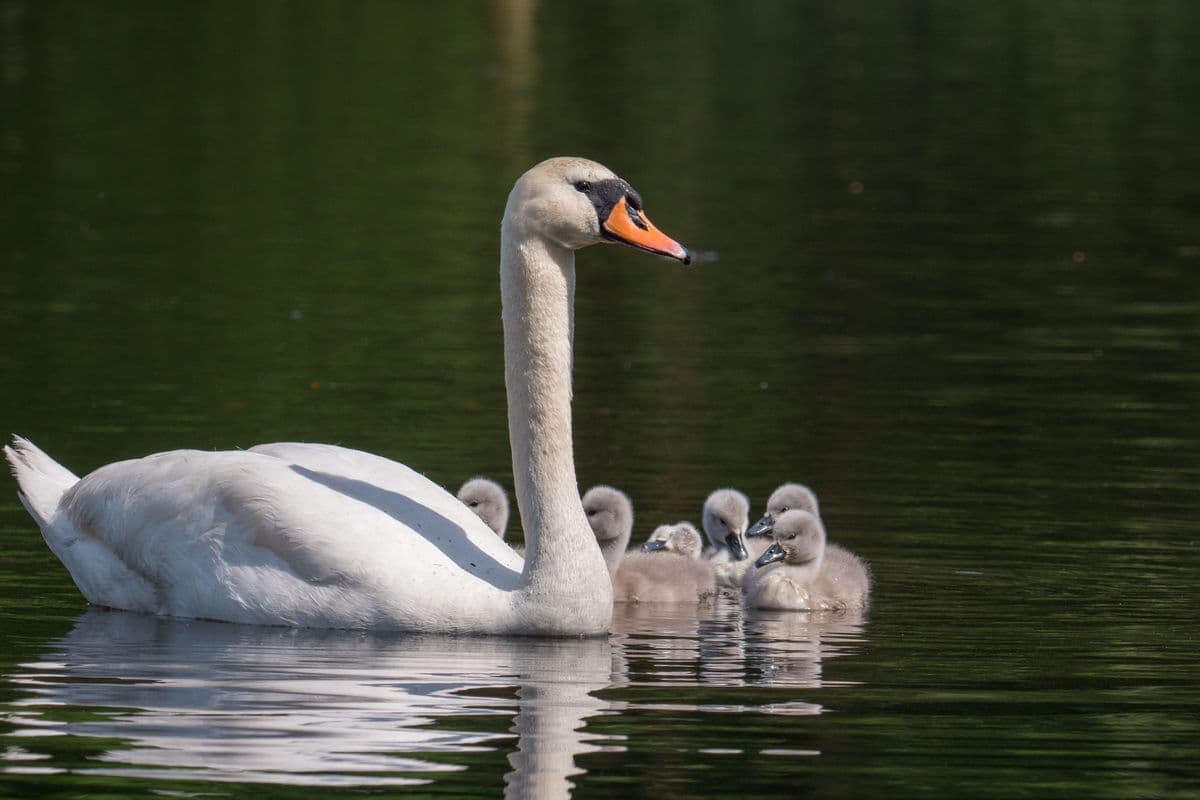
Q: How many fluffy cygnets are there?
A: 6